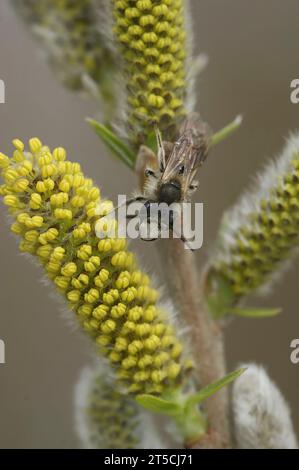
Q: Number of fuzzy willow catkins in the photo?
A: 6